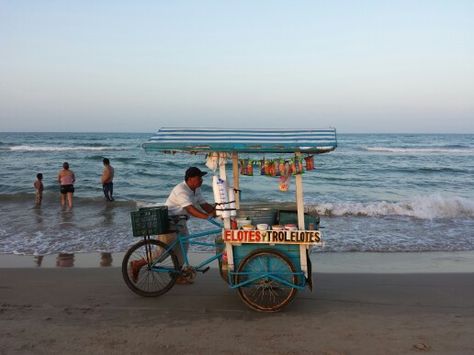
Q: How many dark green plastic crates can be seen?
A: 1